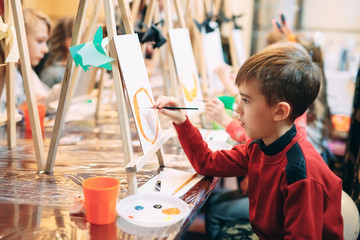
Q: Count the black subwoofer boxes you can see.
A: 0